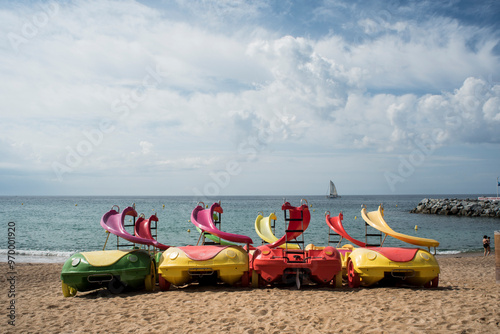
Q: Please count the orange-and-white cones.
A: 0